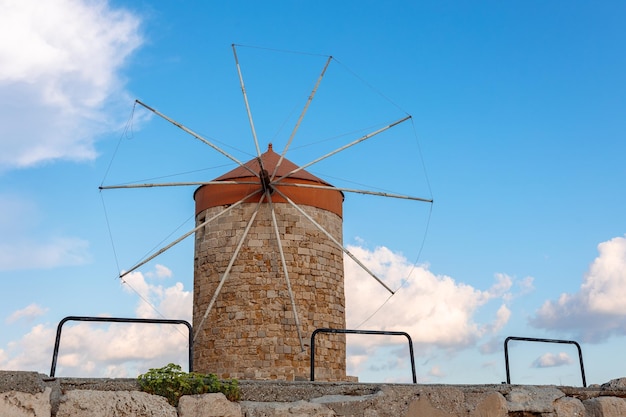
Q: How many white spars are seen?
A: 10